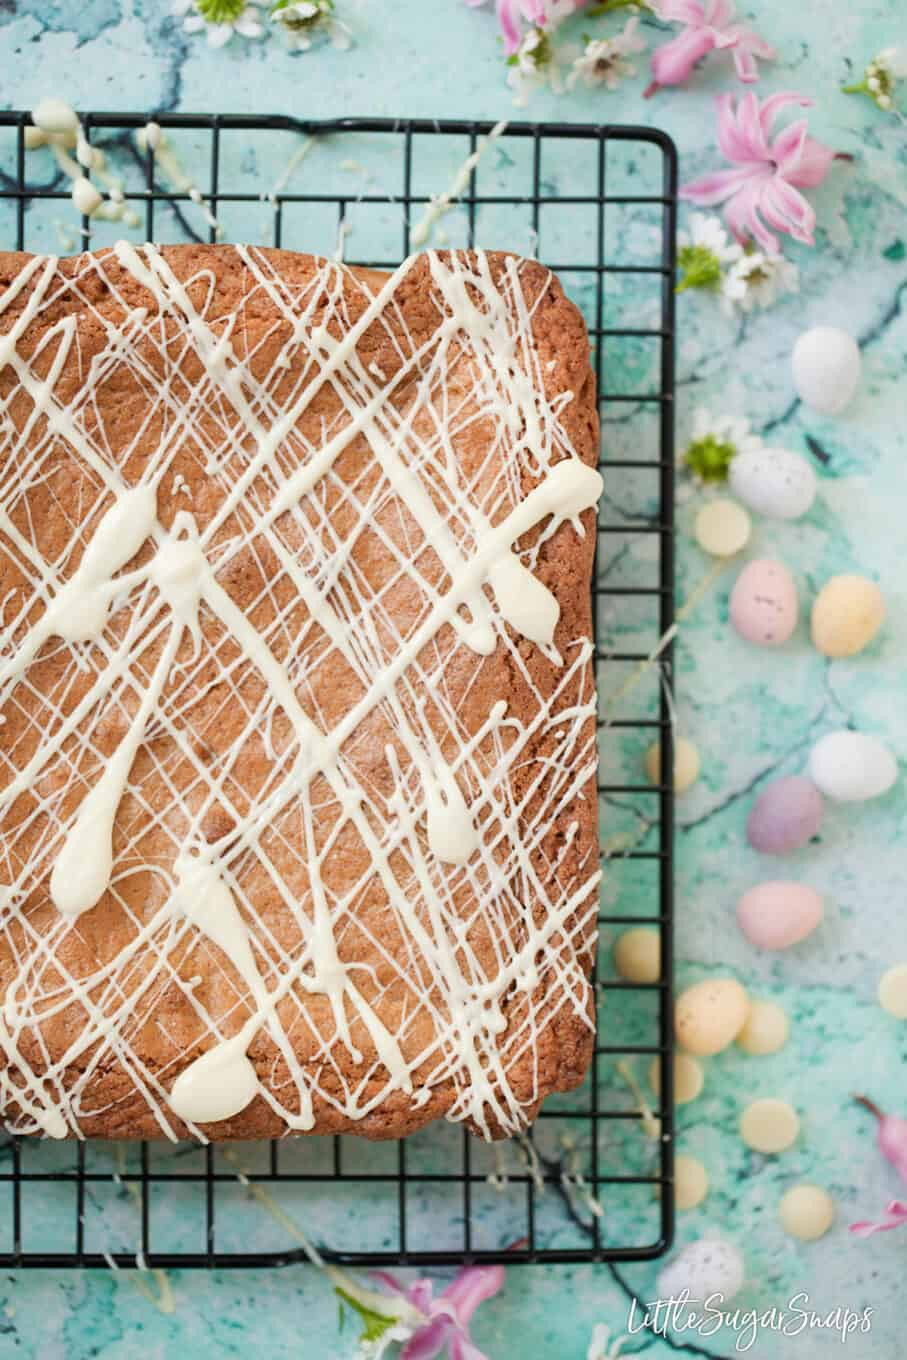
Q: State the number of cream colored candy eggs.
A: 2